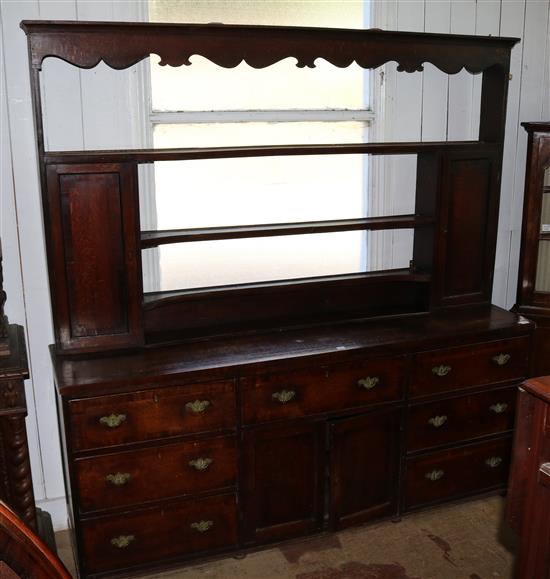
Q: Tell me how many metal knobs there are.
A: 14